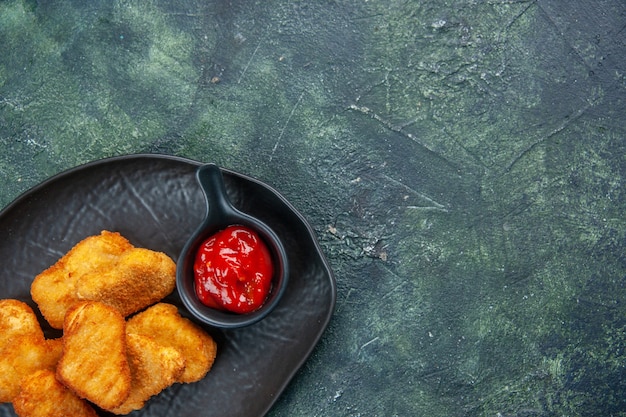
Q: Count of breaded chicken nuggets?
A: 8